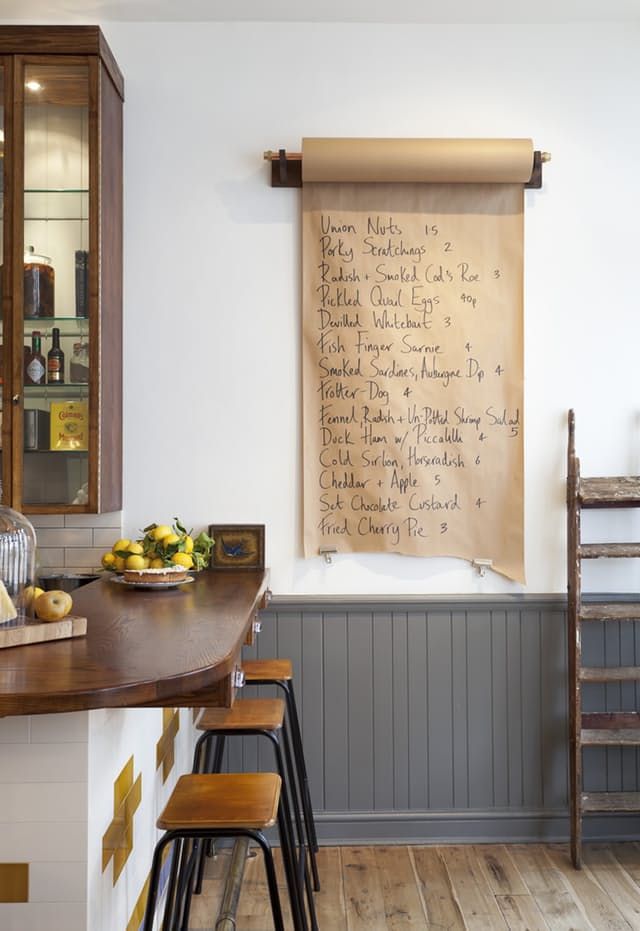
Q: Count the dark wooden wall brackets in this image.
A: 2